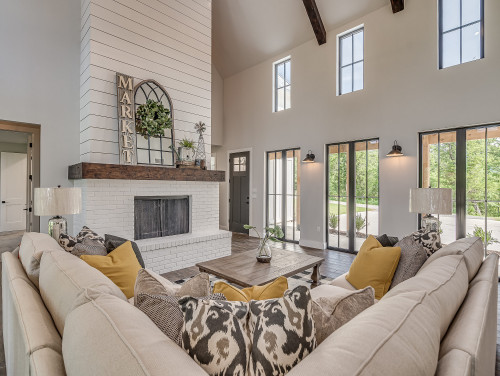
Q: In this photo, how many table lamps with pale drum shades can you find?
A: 2